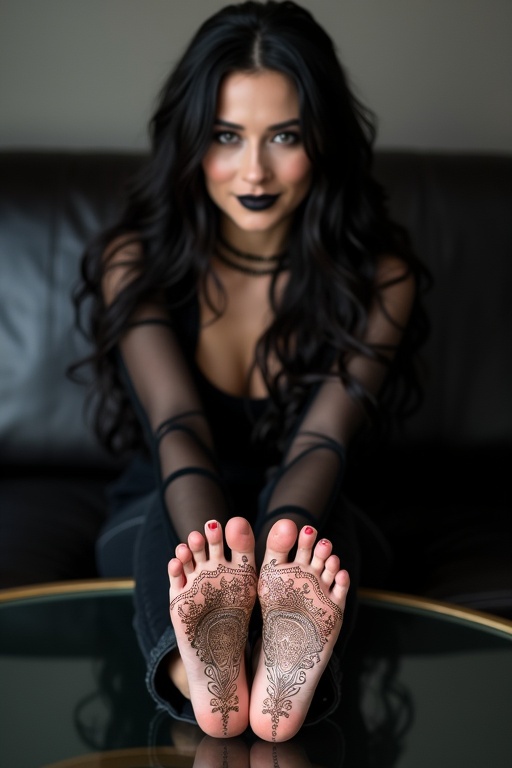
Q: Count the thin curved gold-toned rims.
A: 1